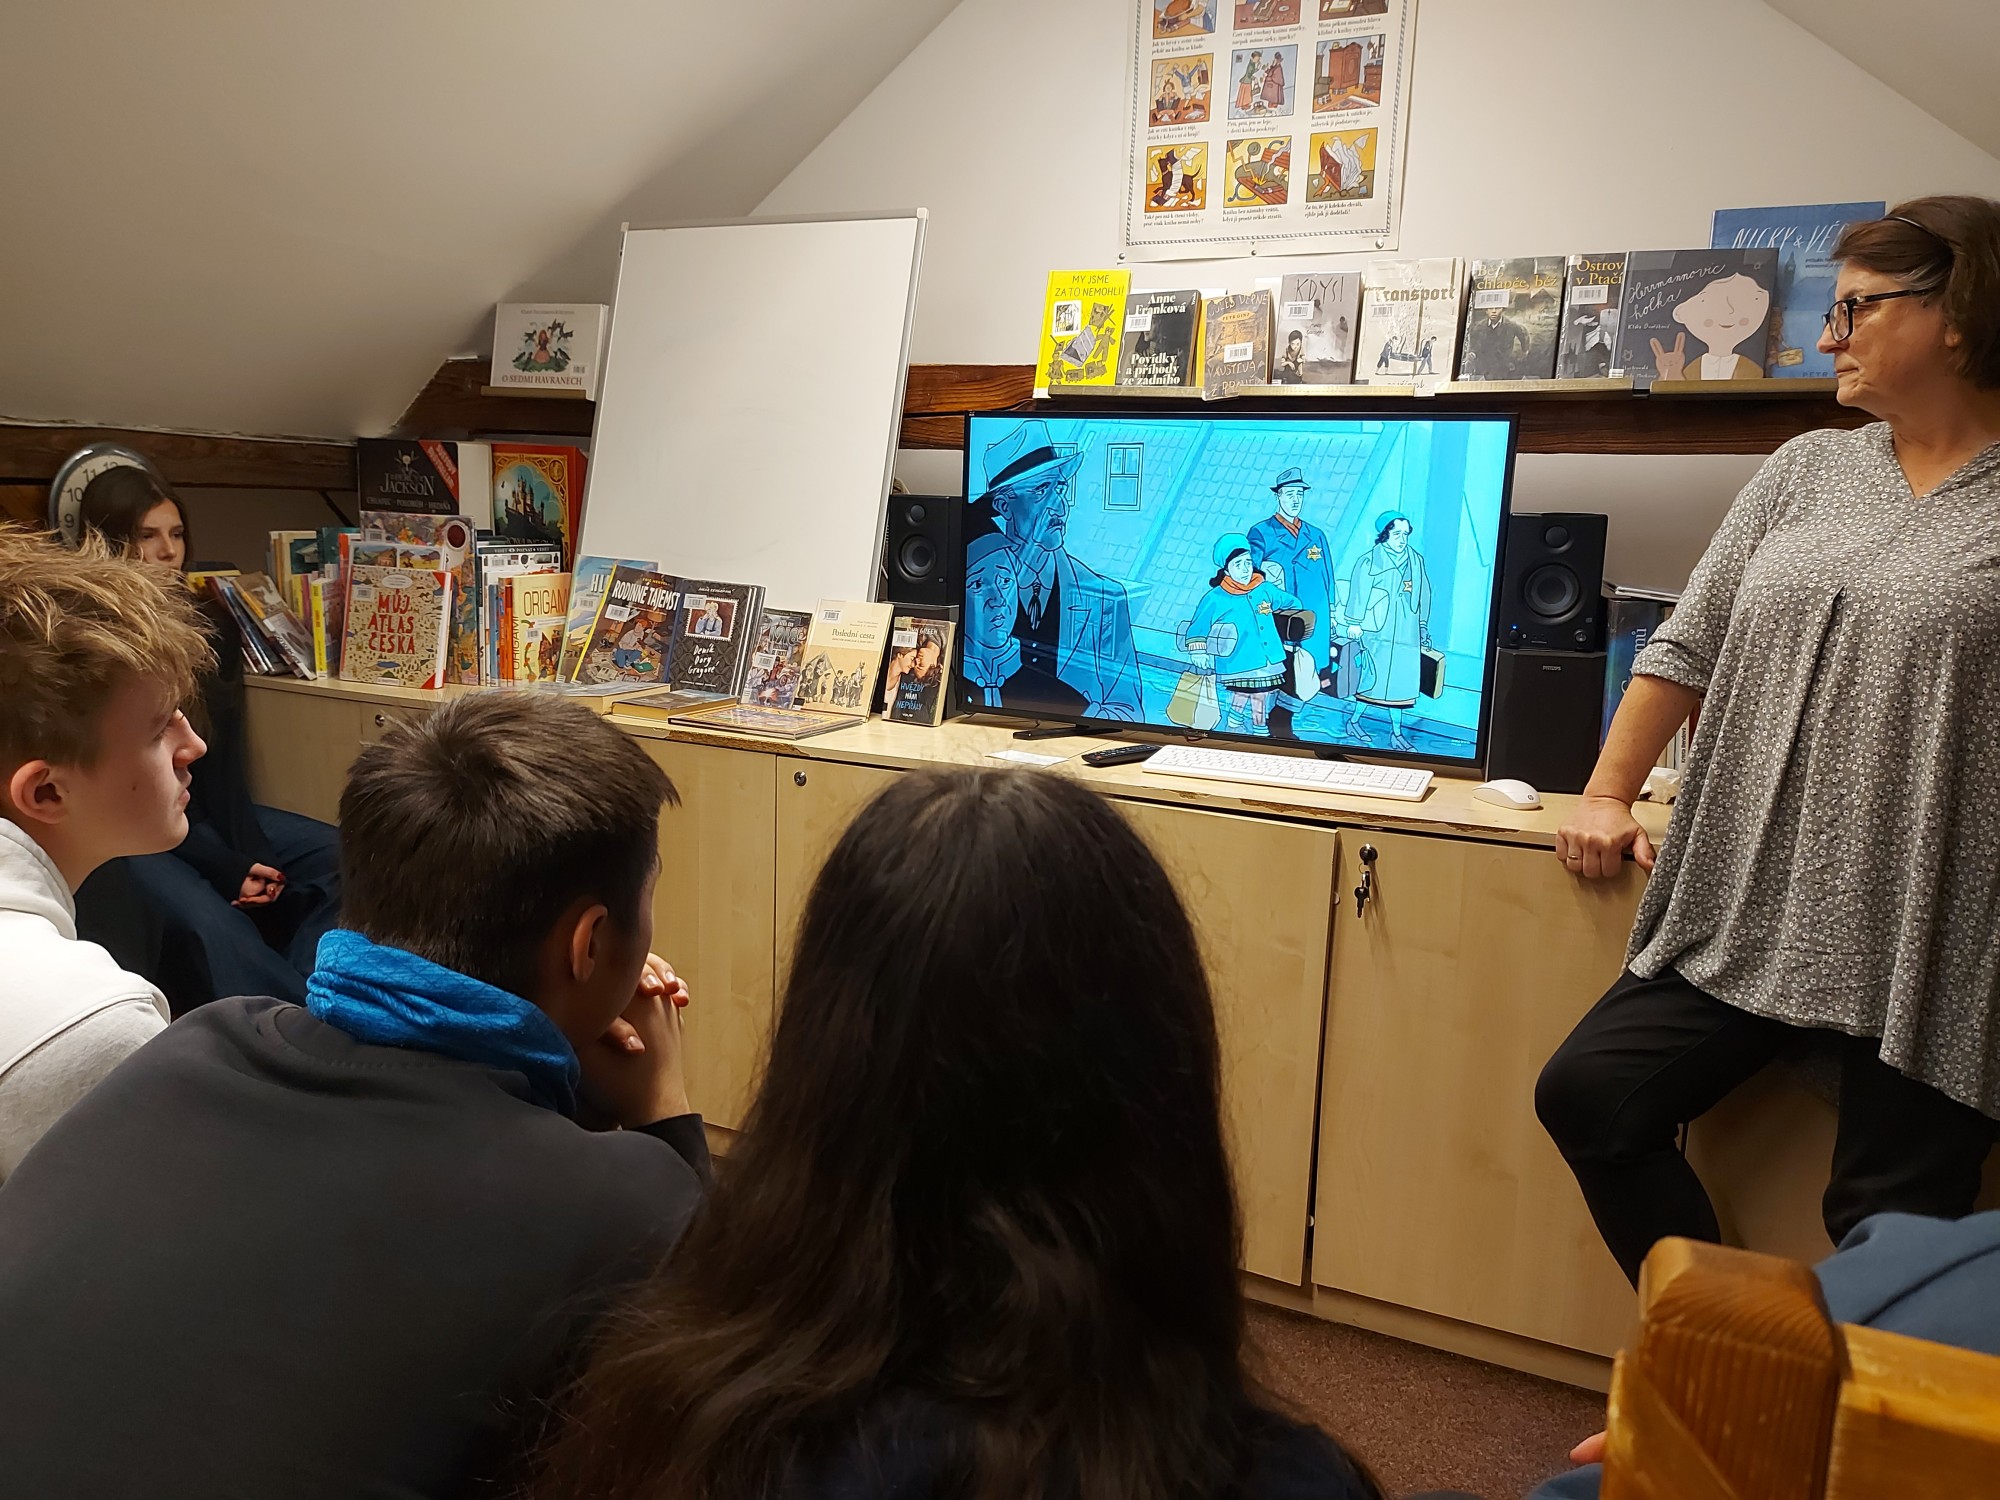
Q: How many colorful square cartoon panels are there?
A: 9